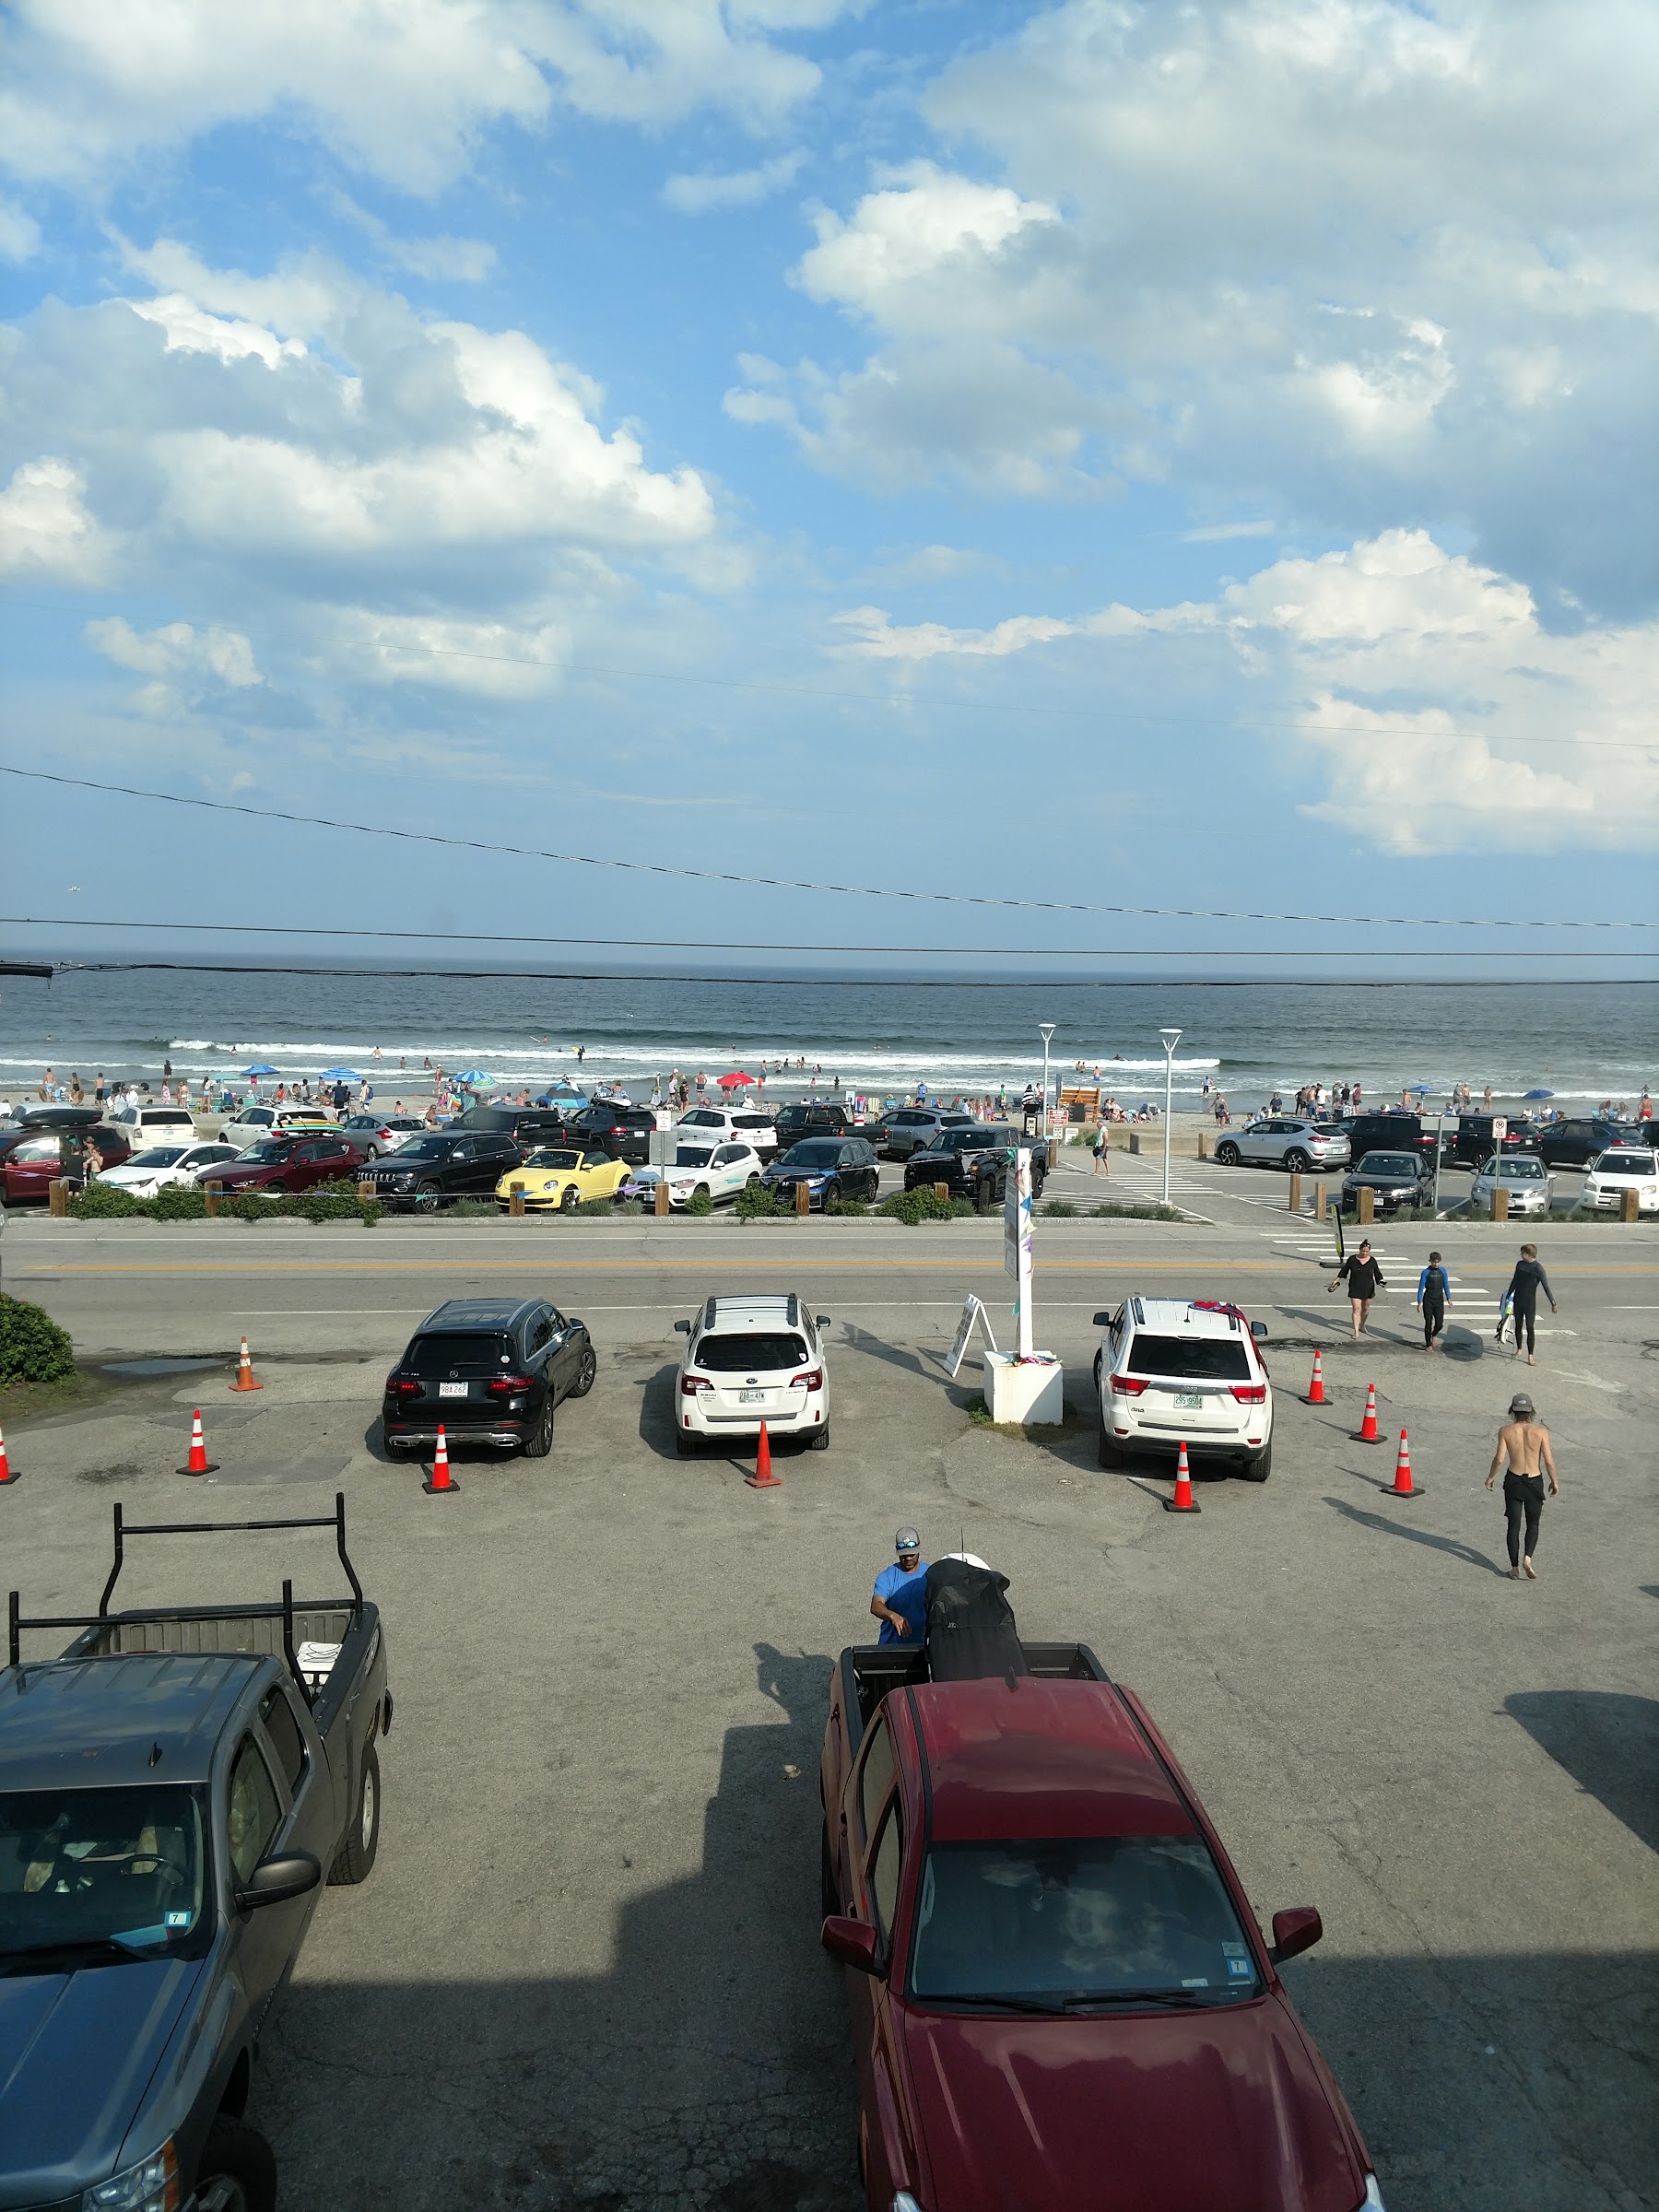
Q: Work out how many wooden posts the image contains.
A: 14